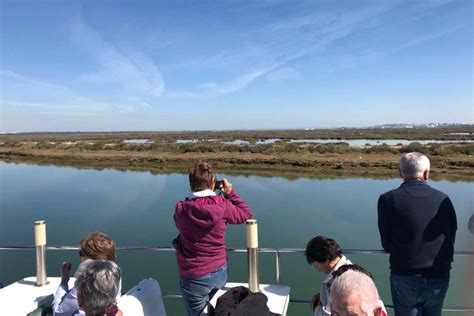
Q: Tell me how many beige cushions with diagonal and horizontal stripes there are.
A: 0